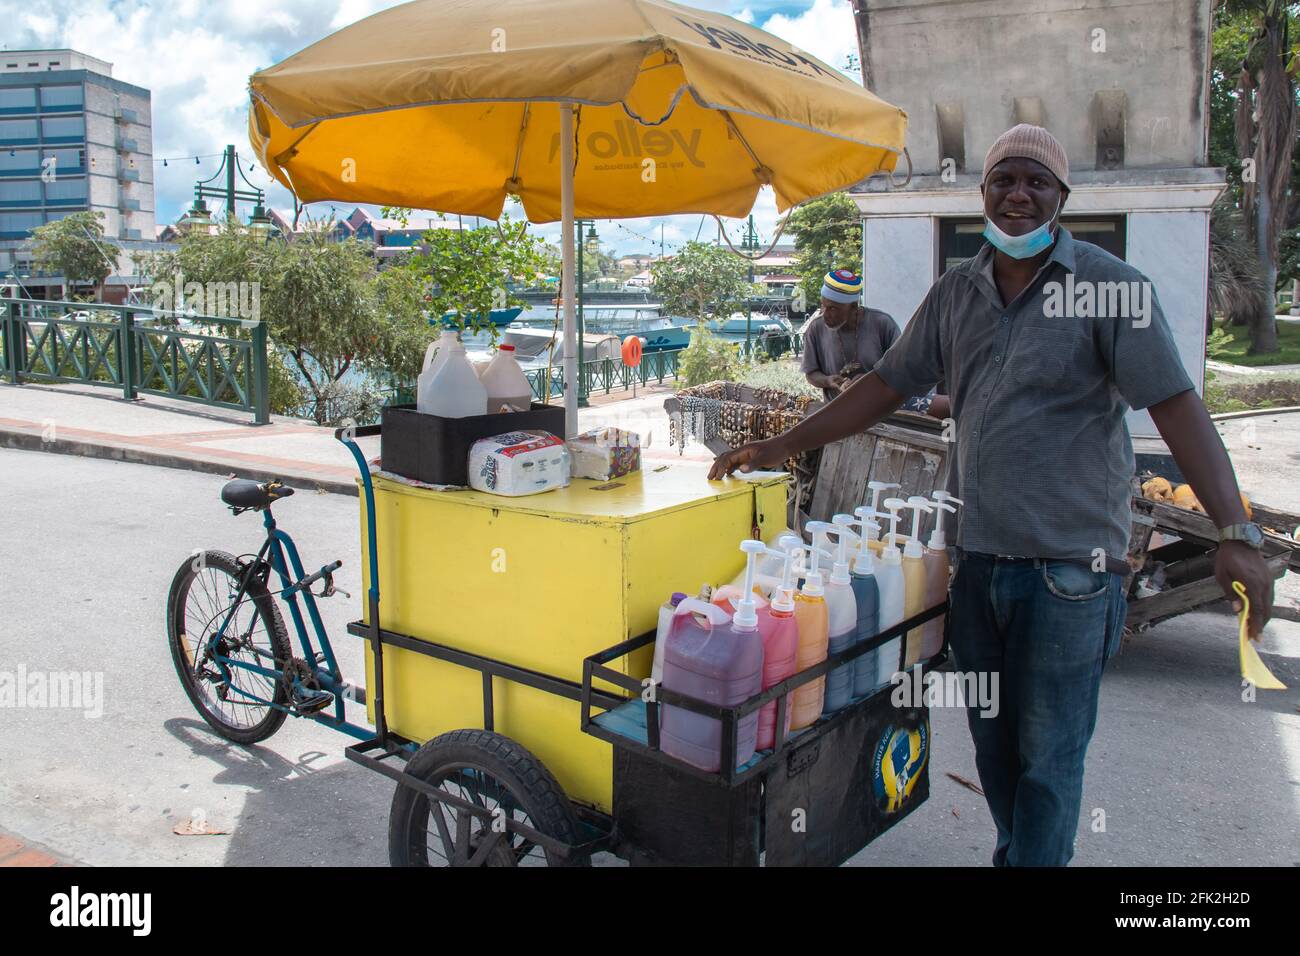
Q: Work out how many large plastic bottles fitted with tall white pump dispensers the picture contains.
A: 9